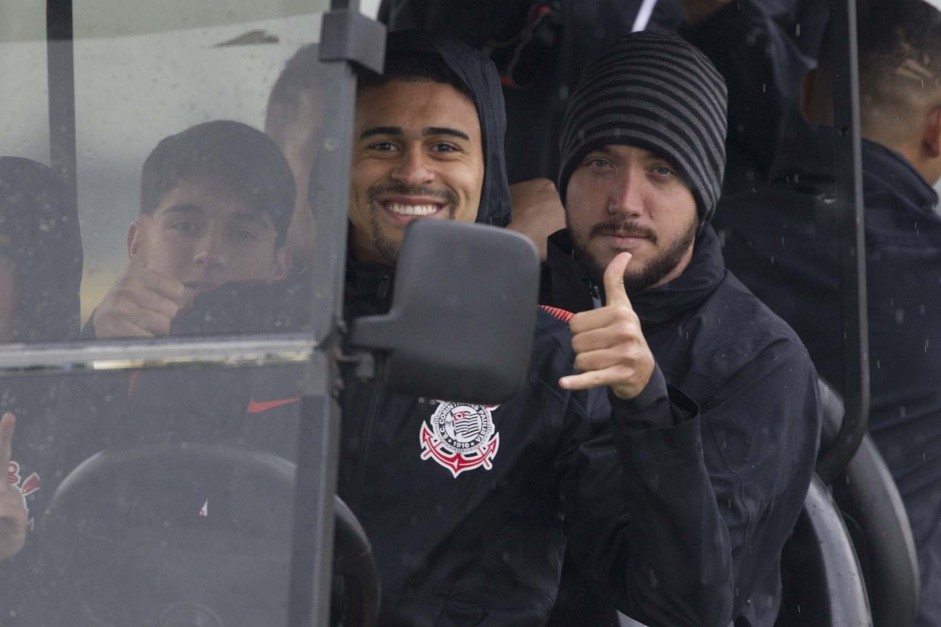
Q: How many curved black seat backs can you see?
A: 2